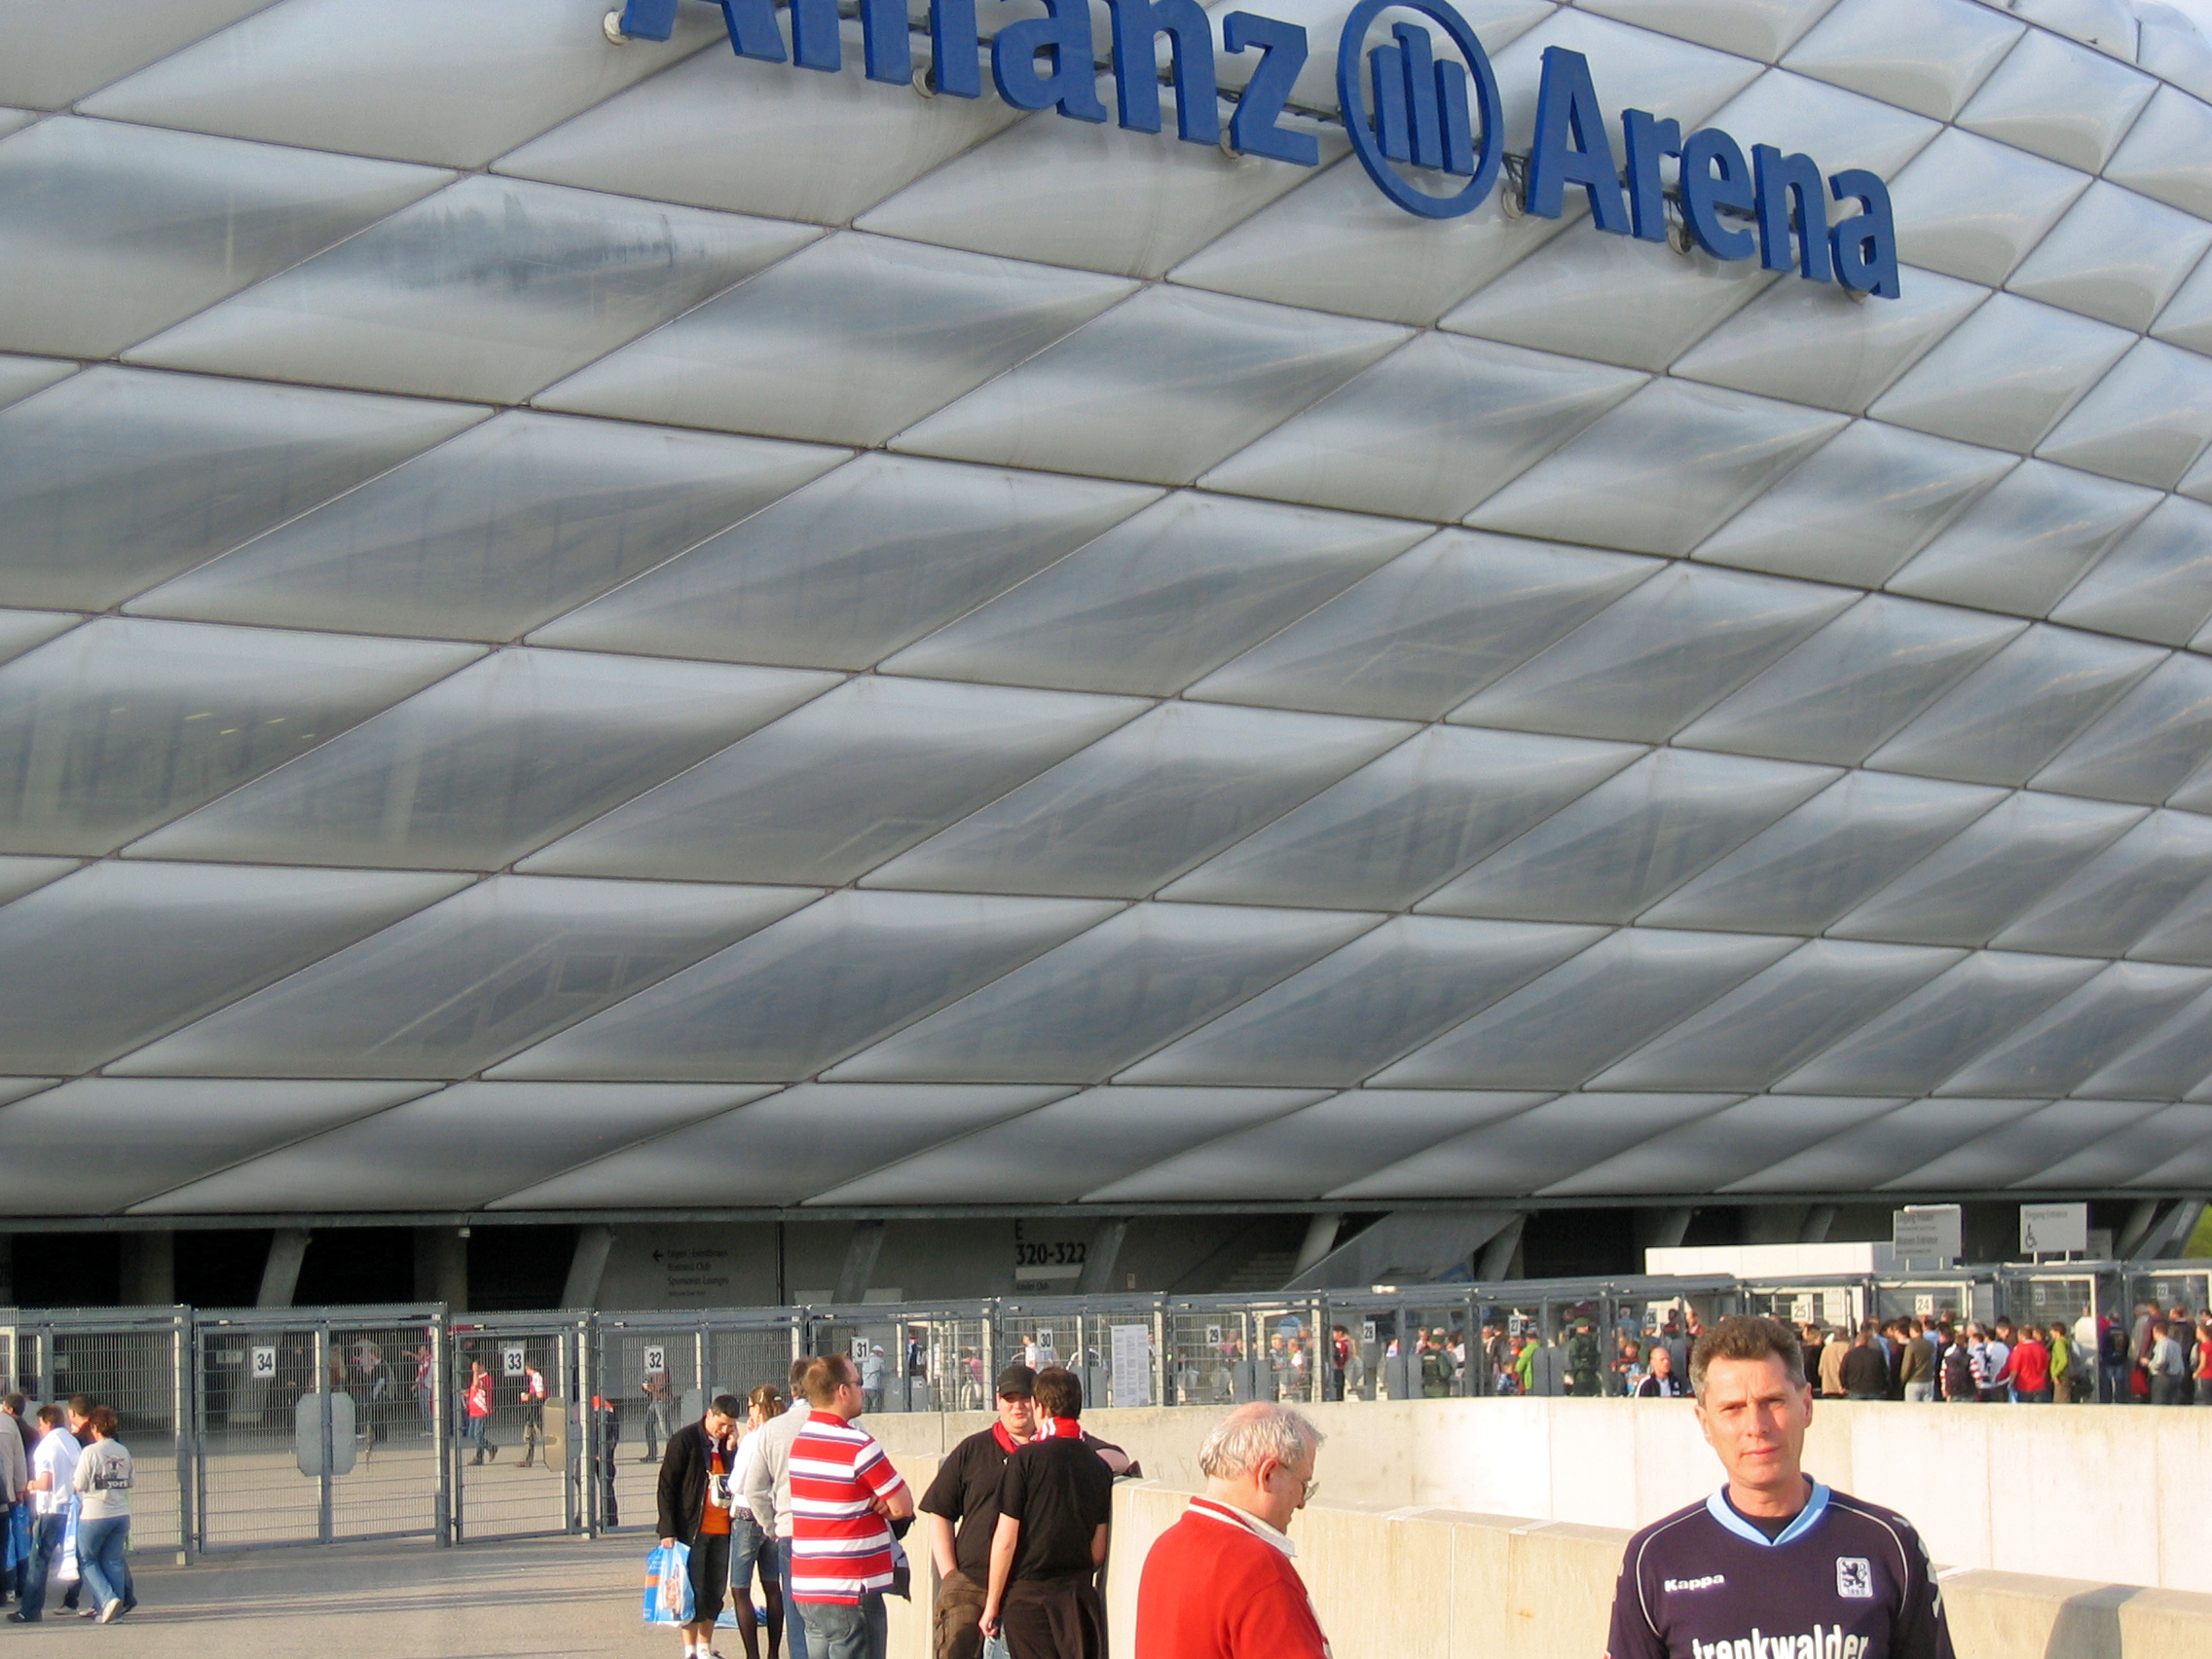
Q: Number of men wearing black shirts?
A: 2